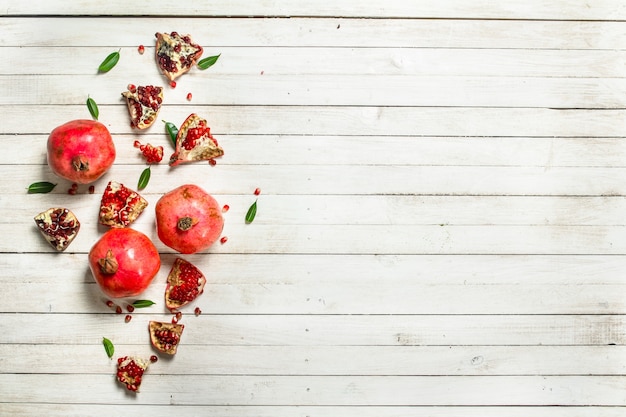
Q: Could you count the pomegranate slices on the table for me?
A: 8